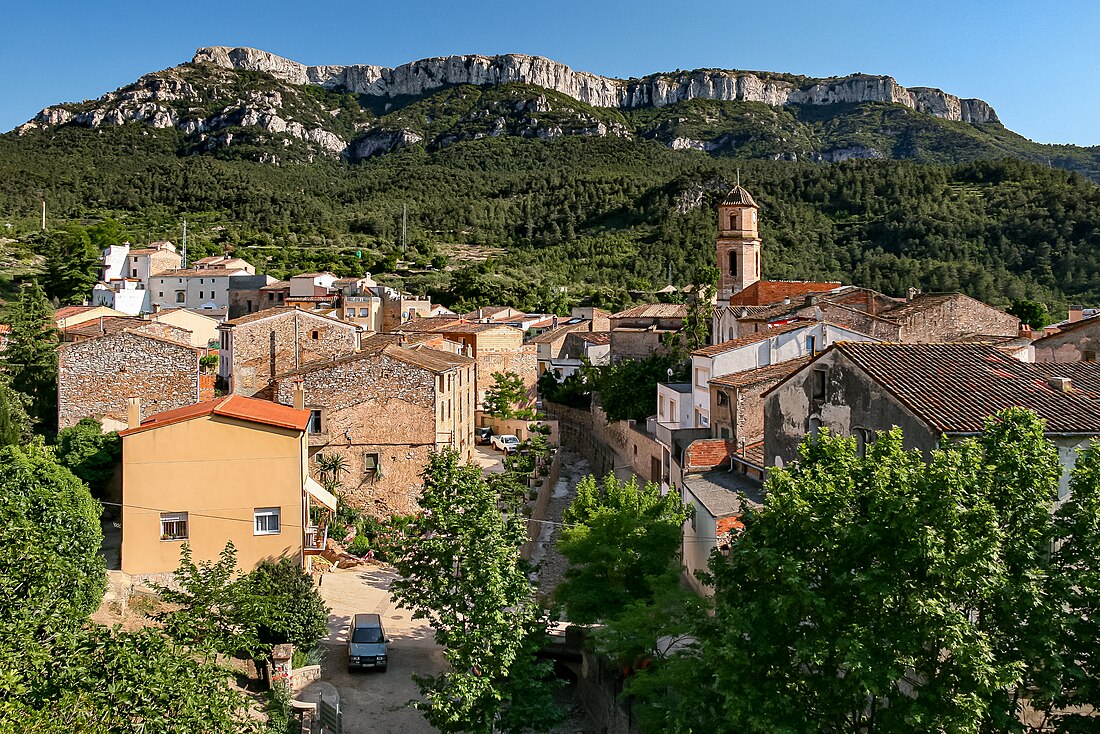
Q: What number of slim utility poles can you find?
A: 3